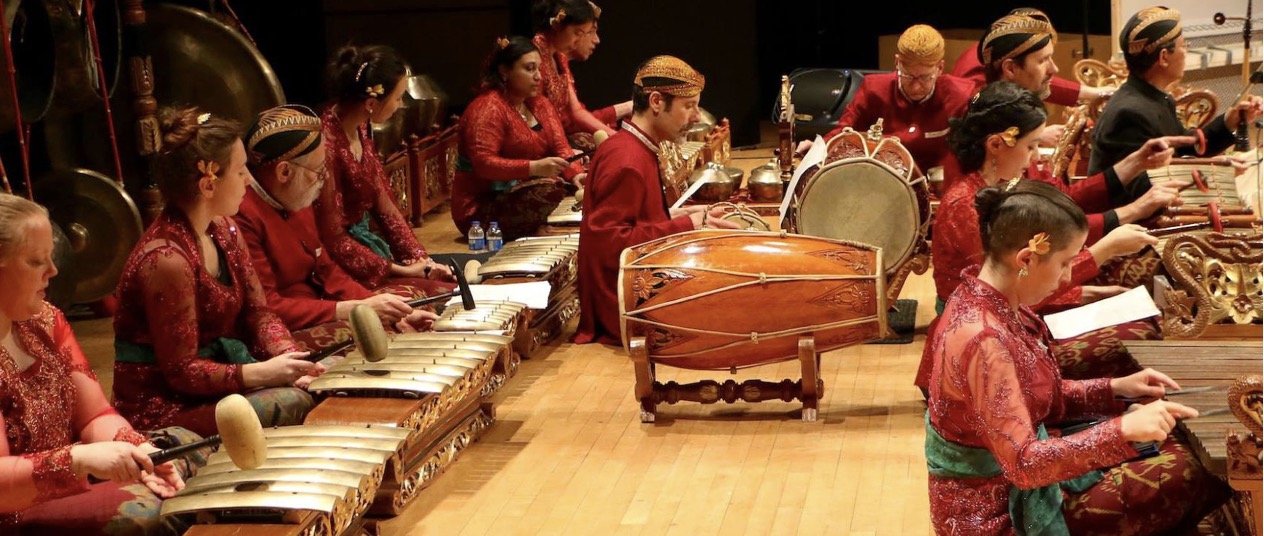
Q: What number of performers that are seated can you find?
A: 14